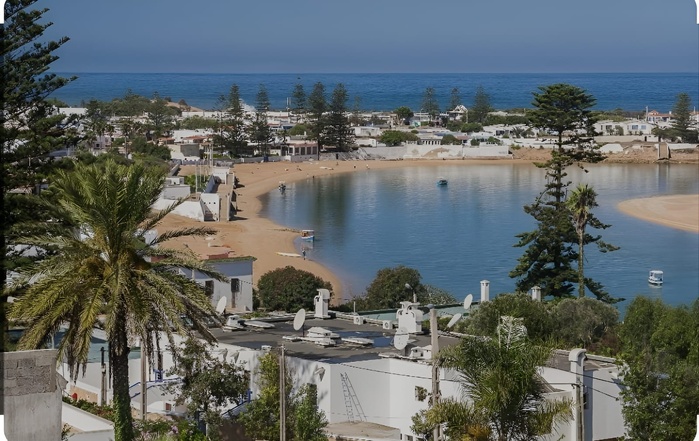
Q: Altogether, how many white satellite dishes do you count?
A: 5